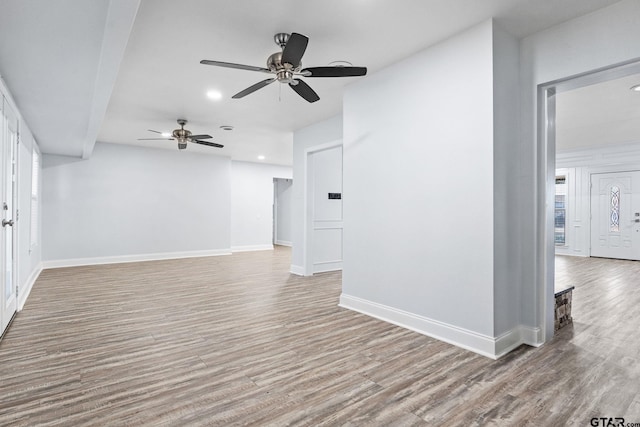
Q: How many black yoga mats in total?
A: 0